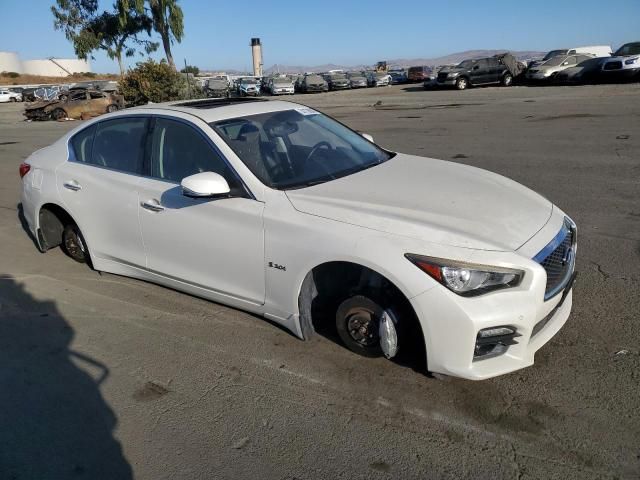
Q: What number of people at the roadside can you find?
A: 0